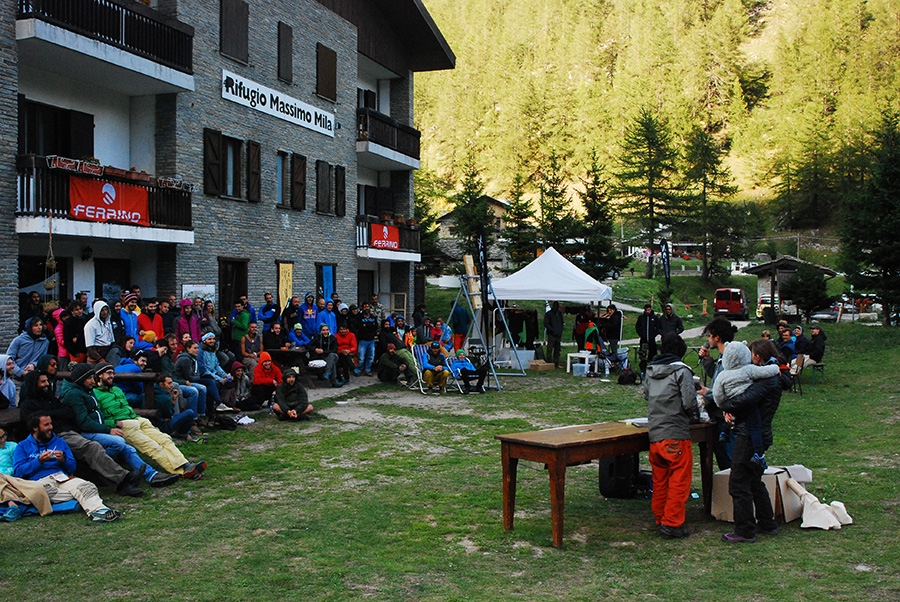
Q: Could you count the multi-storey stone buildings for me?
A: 1